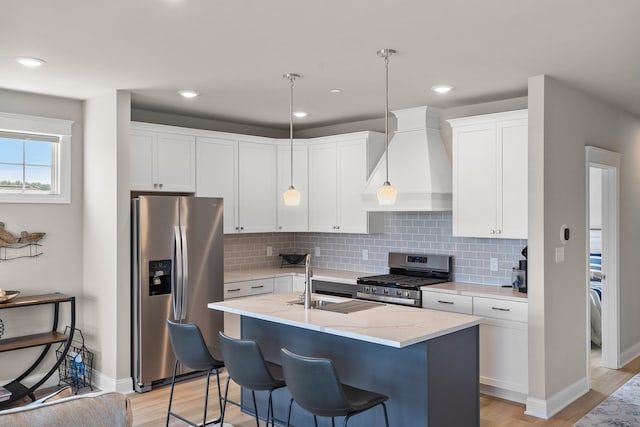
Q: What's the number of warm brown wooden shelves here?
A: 2